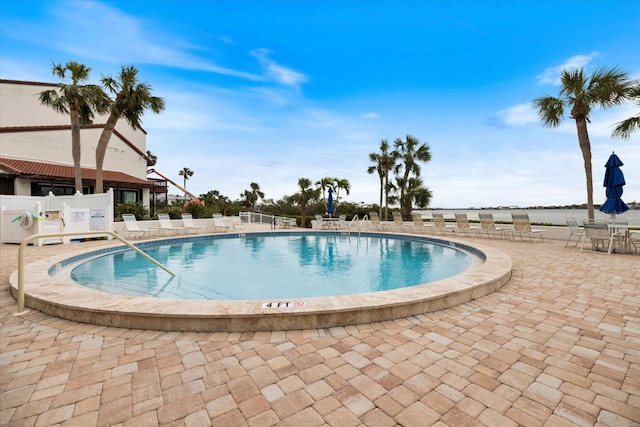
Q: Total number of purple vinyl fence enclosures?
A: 0